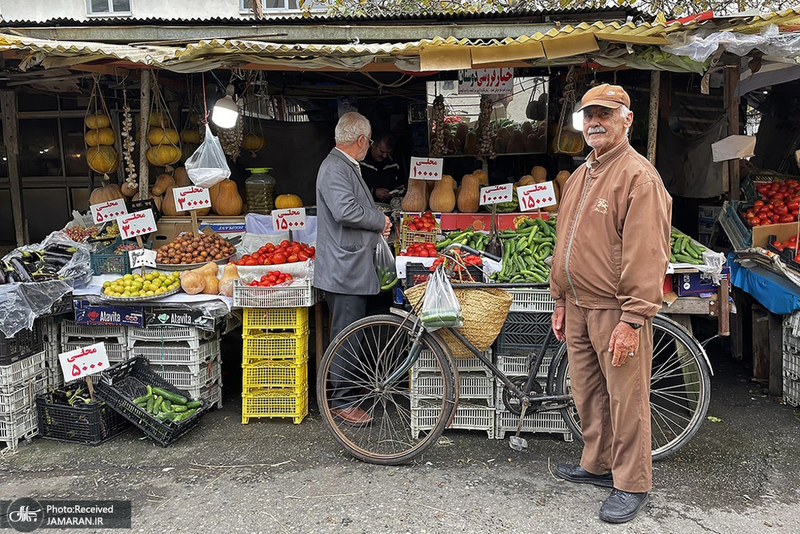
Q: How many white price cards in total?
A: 9